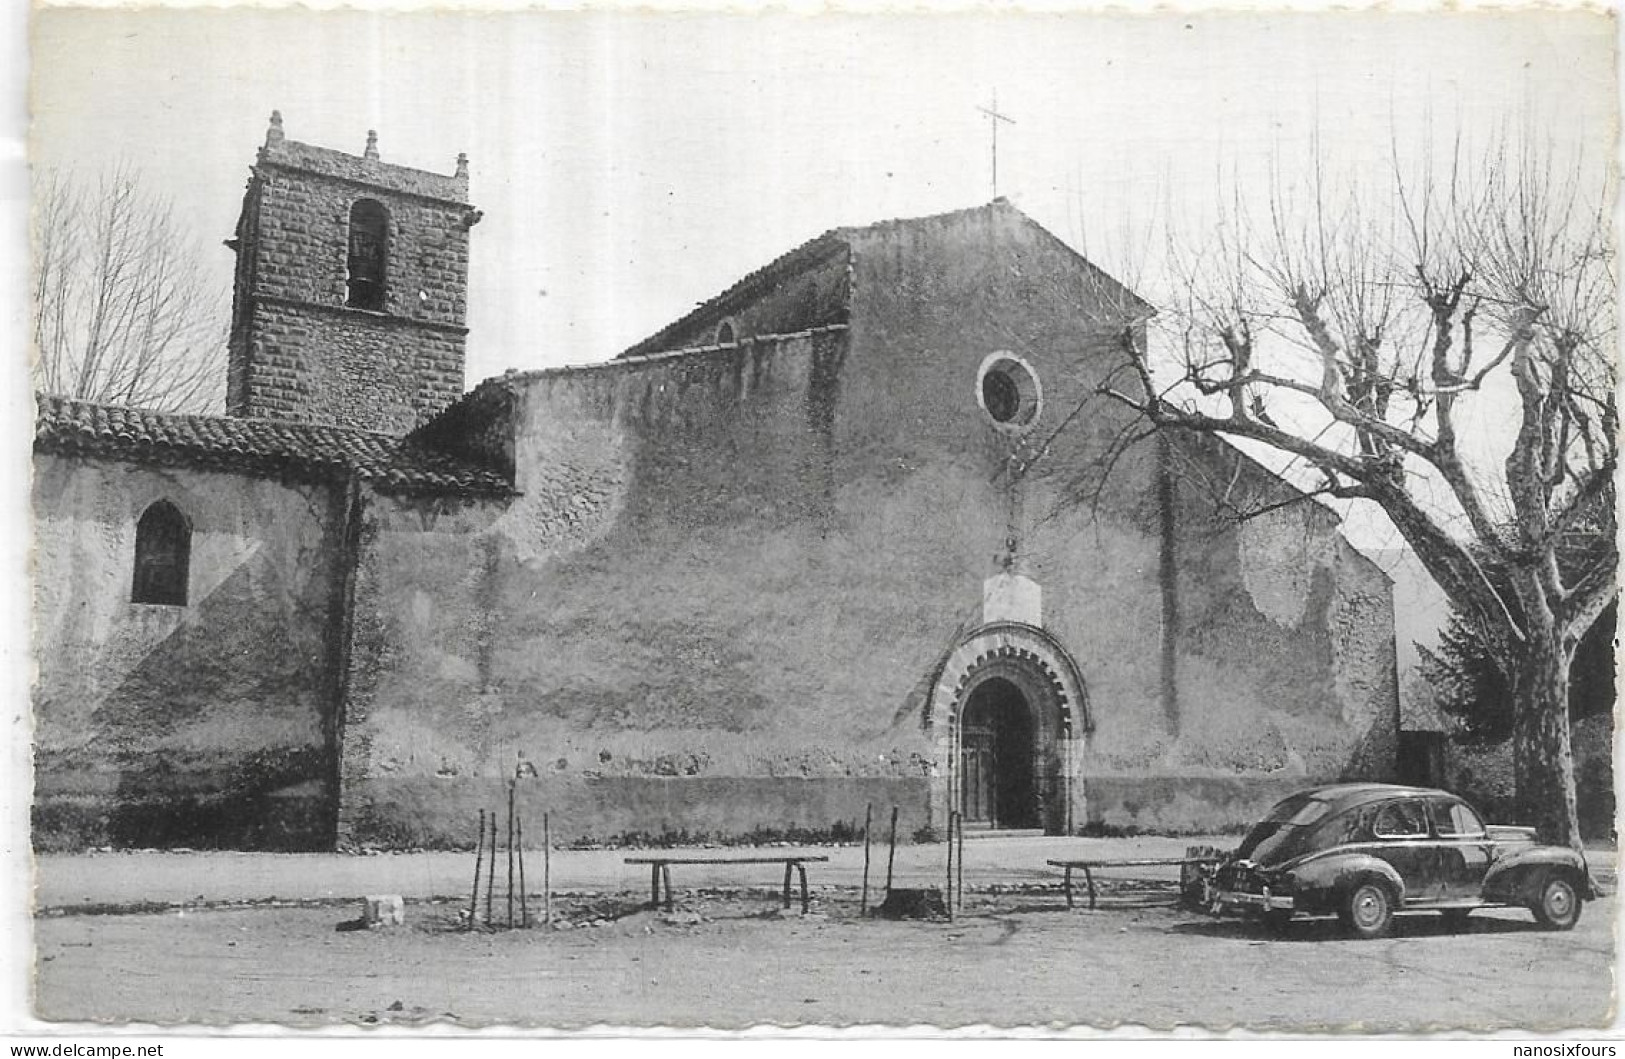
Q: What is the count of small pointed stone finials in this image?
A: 3